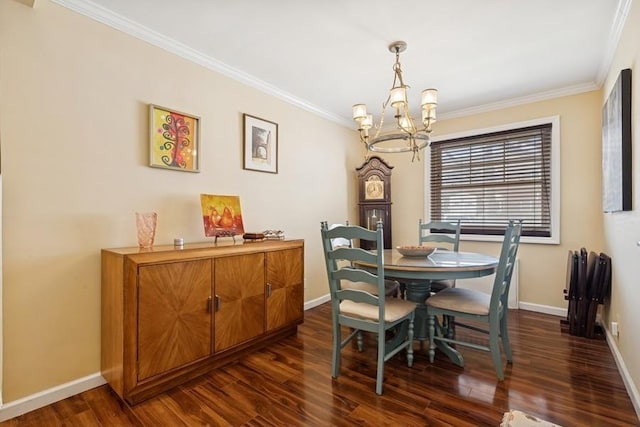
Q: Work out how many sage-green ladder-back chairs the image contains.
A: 4